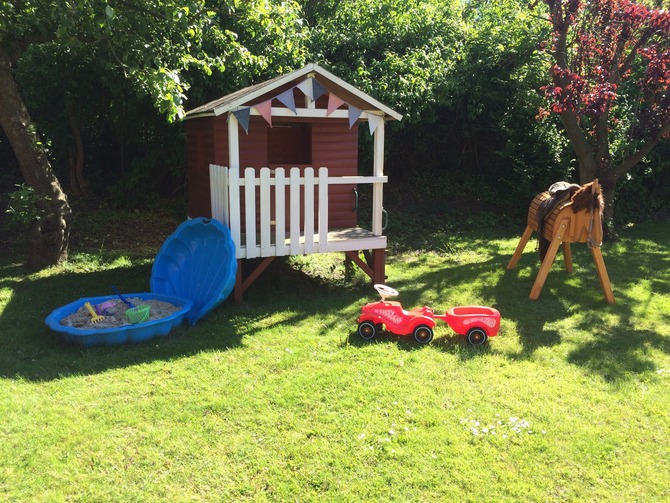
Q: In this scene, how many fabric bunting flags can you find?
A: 8